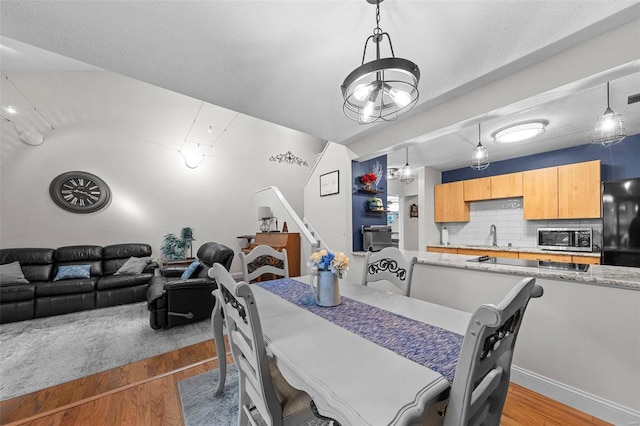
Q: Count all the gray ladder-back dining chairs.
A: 4